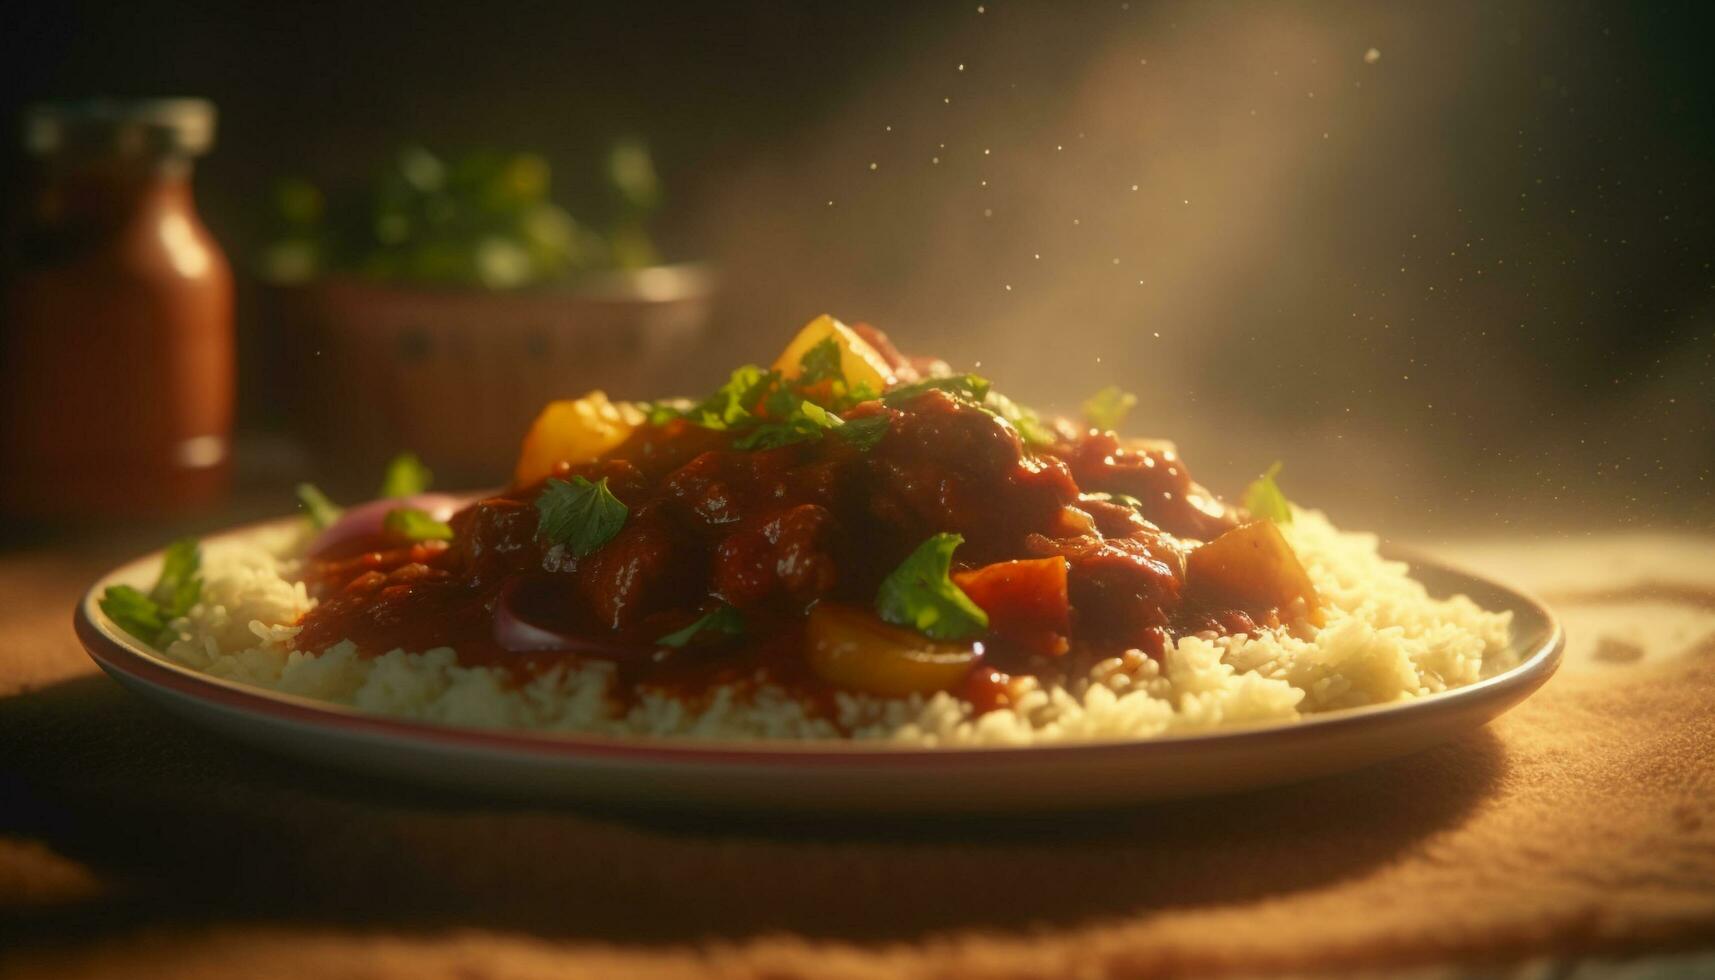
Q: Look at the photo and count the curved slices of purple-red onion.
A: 2